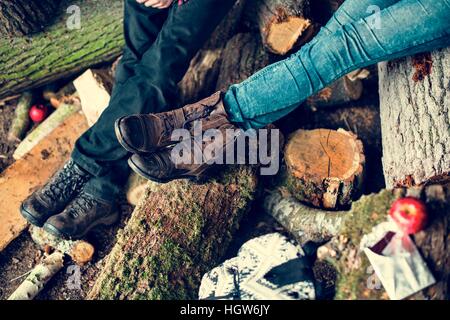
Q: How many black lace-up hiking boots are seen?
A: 2